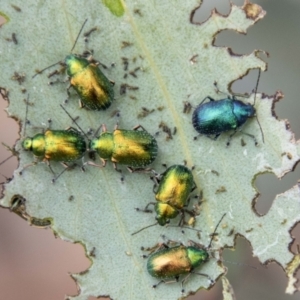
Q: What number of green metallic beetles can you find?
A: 5